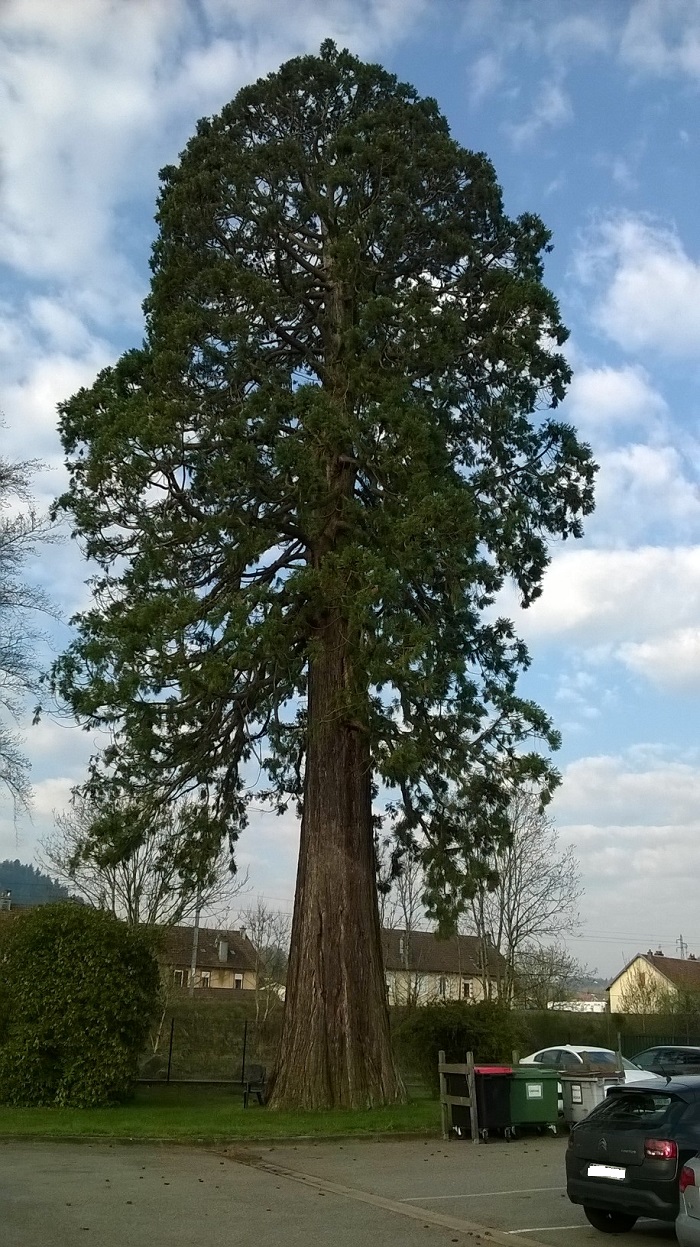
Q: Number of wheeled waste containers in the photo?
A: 3